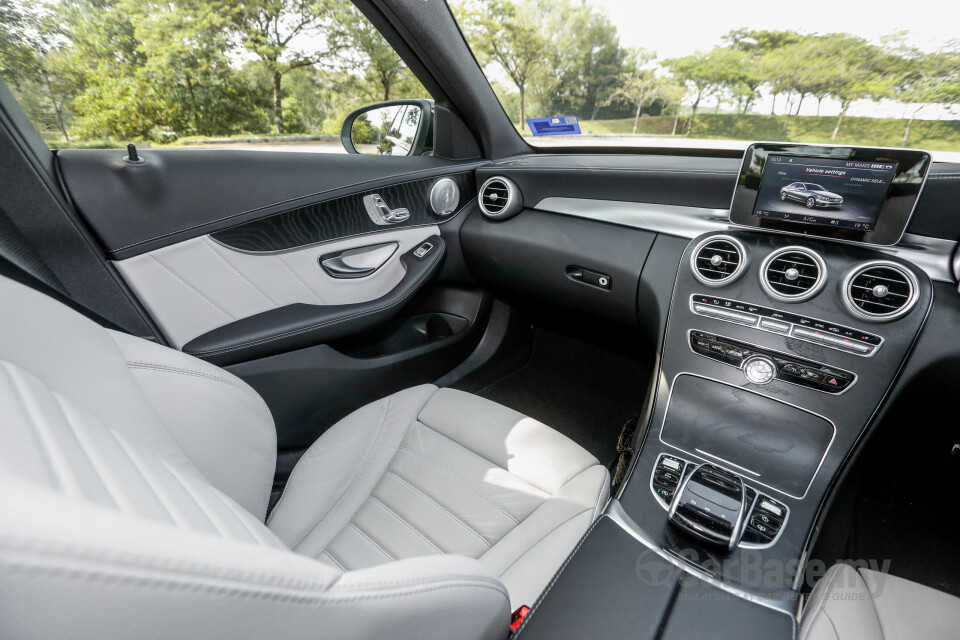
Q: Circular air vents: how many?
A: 4